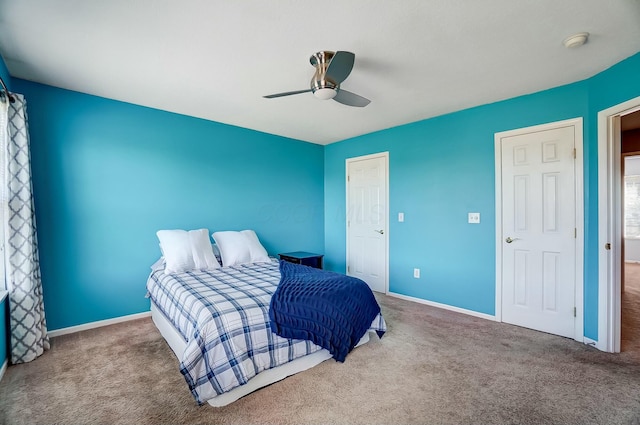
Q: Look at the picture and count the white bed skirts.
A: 1